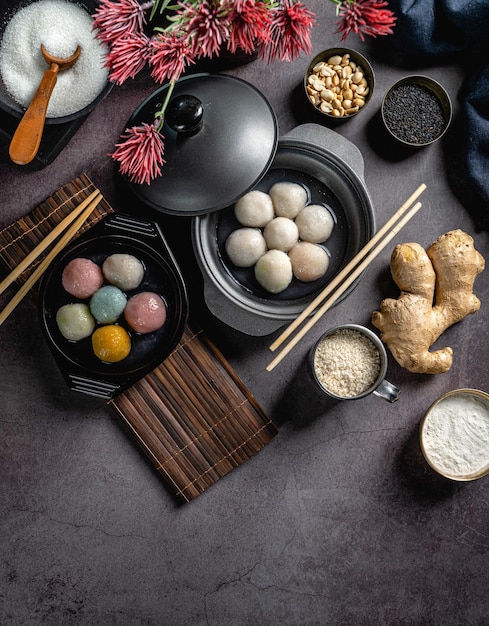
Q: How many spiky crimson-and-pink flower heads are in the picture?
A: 8